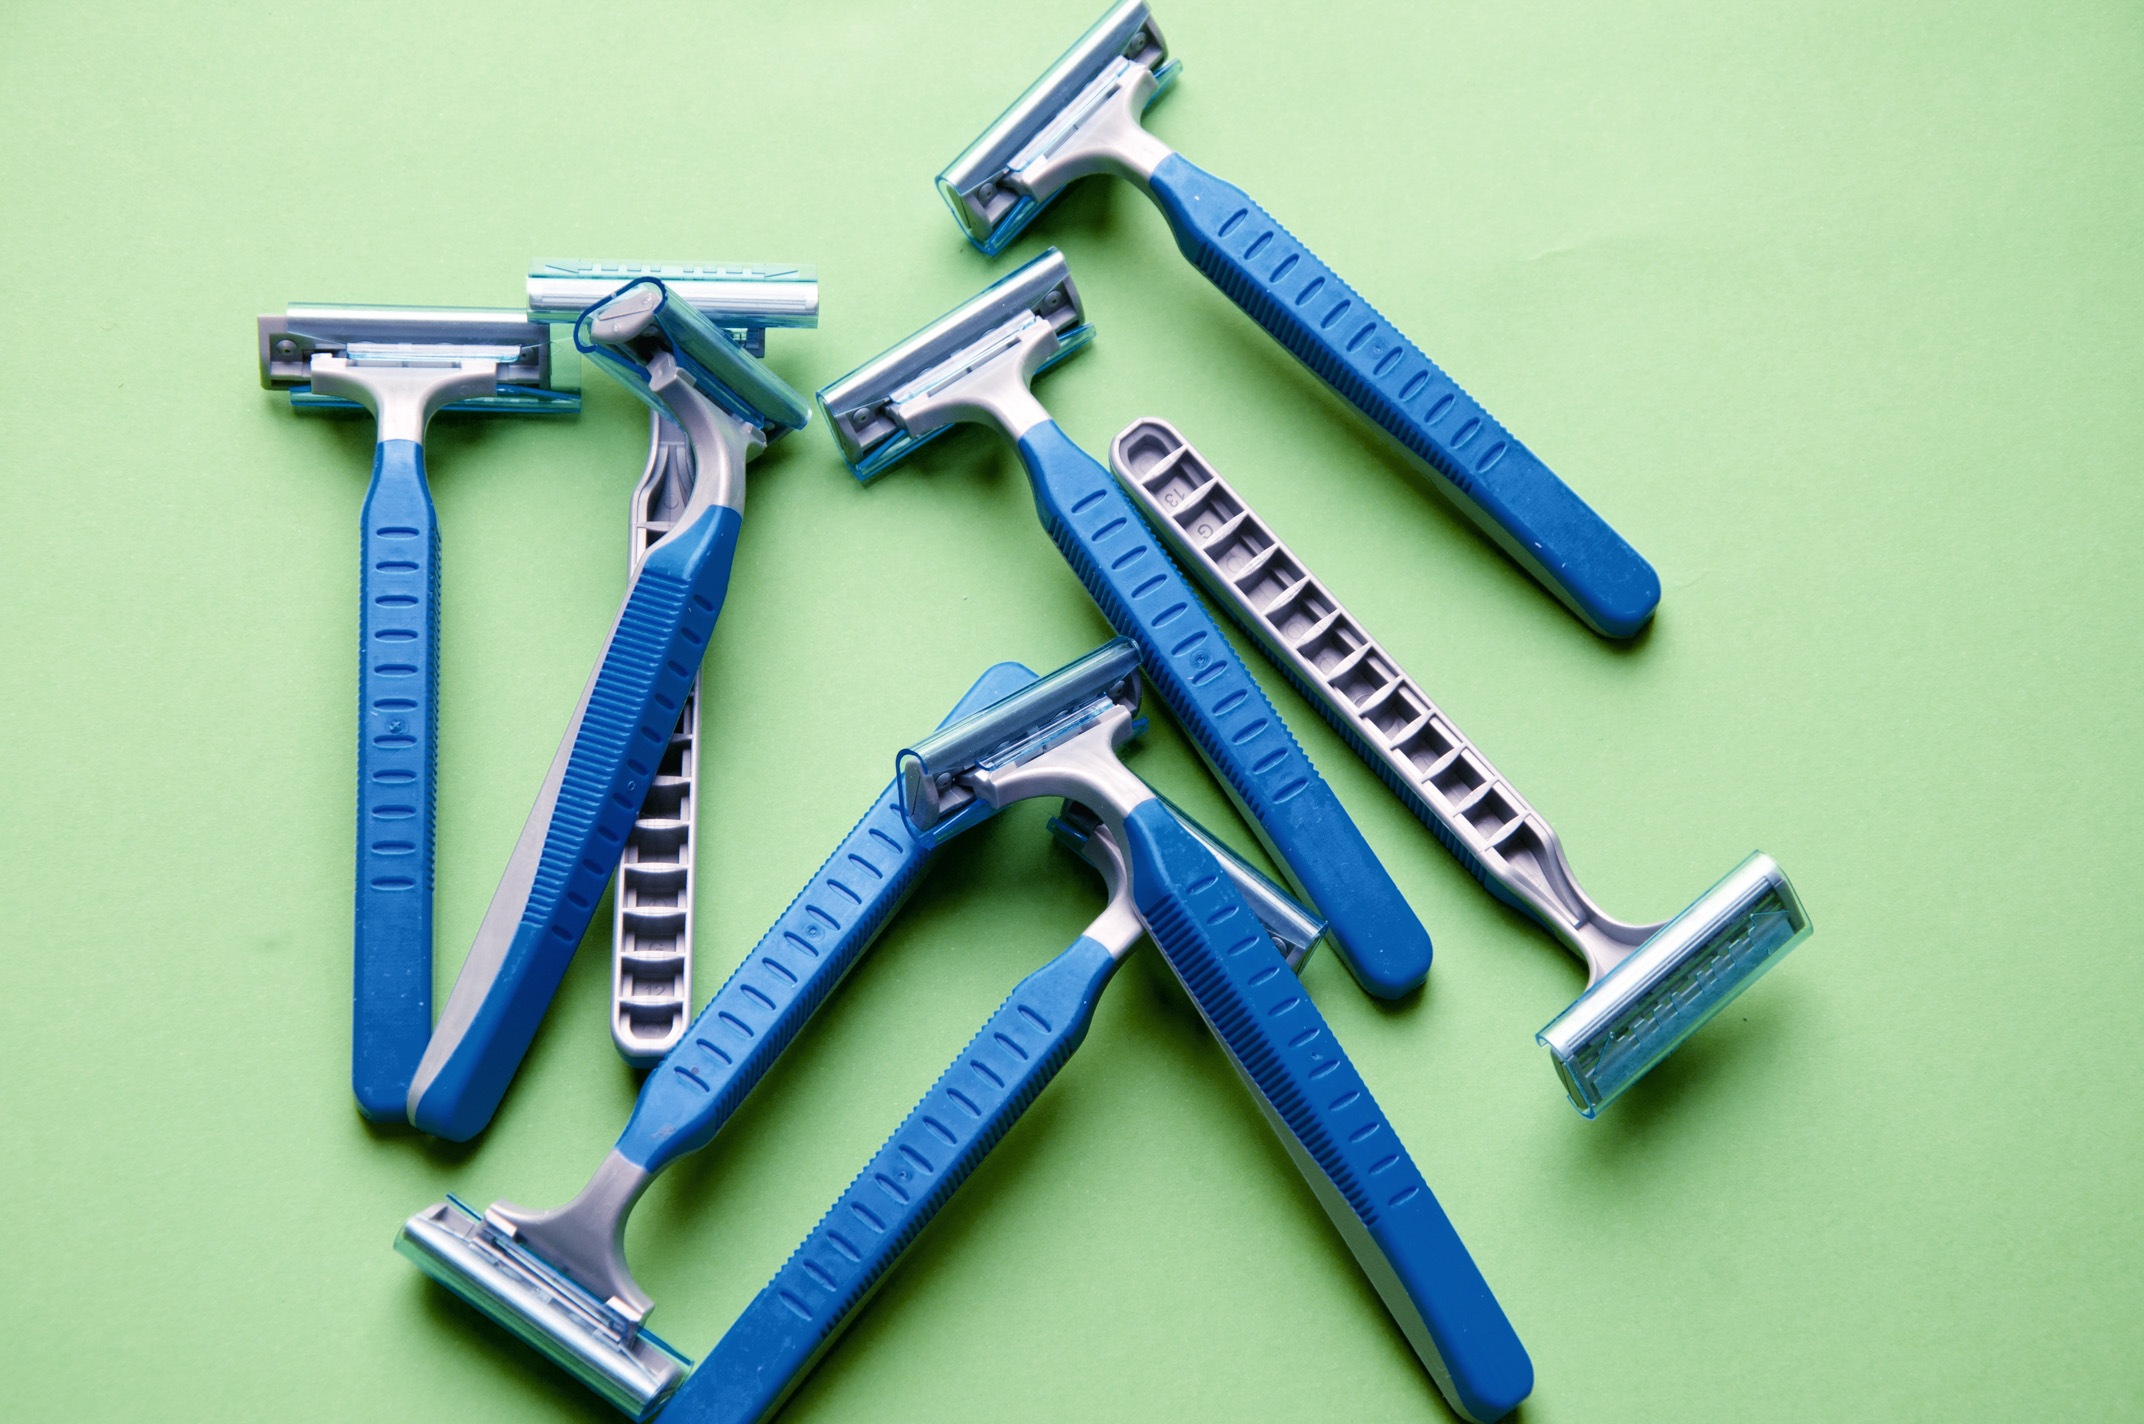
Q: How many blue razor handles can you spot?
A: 7